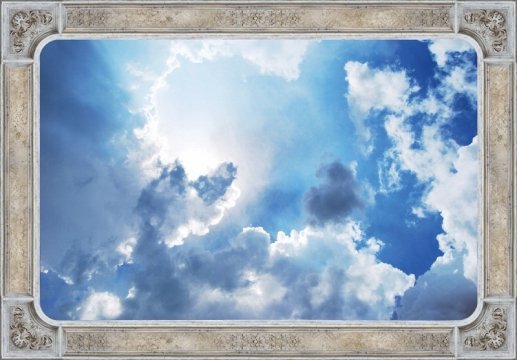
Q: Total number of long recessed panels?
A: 4